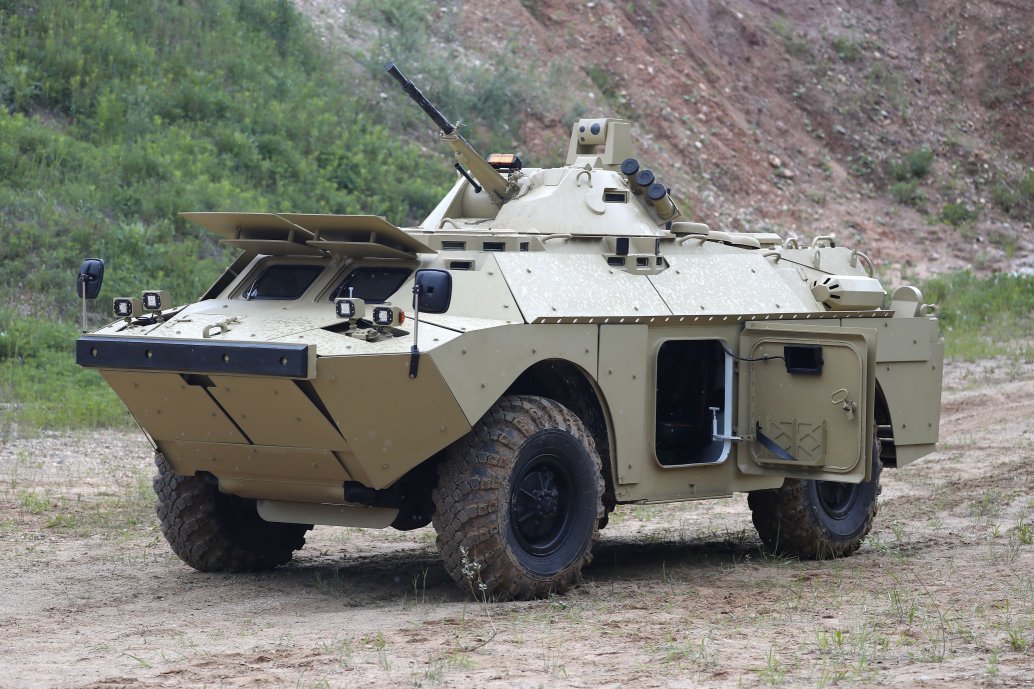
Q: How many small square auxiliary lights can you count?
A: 4